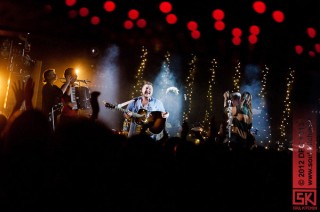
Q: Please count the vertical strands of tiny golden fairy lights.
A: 7